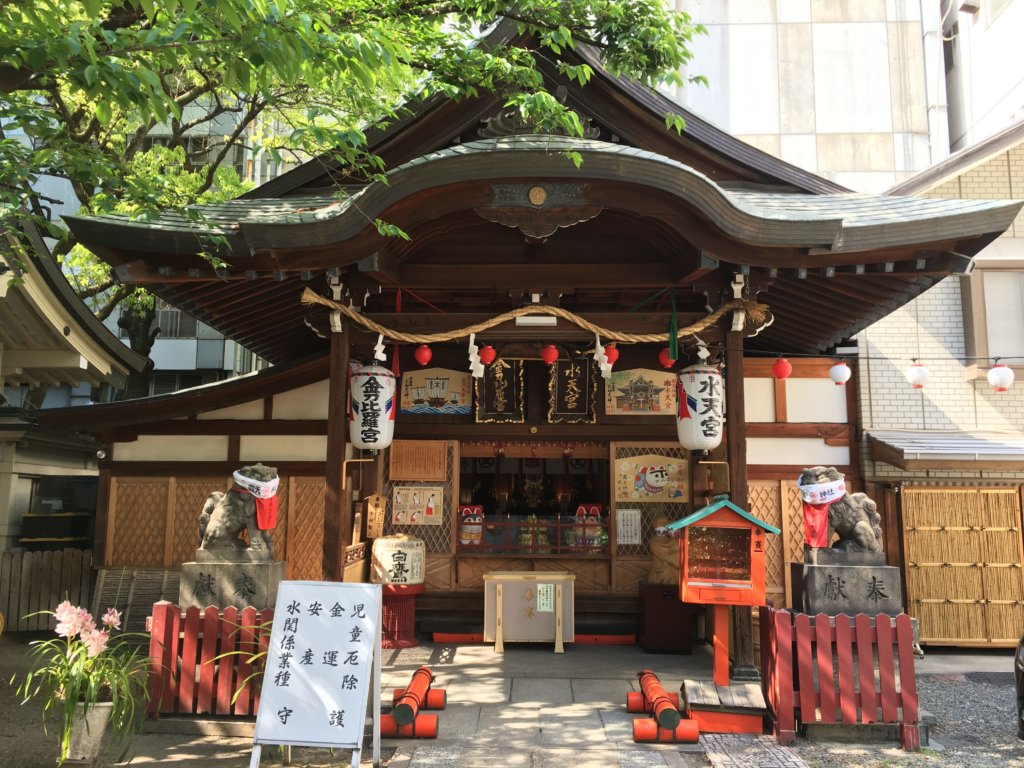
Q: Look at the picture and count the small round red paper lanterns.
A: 6